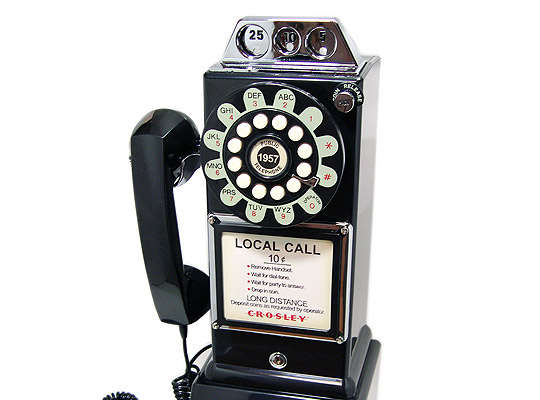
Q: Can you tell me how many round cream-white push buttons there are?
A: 12